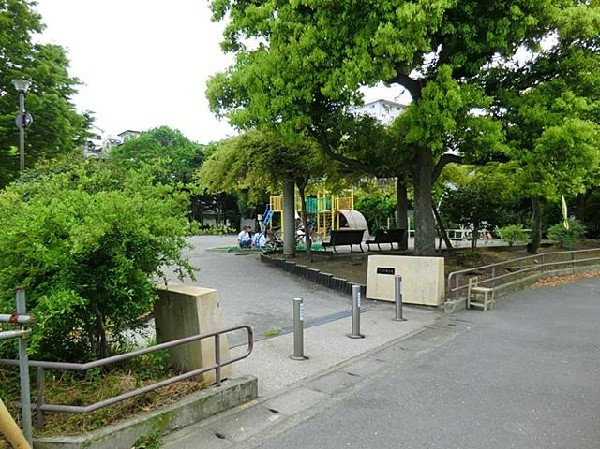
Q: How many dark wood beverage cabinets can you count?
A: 0